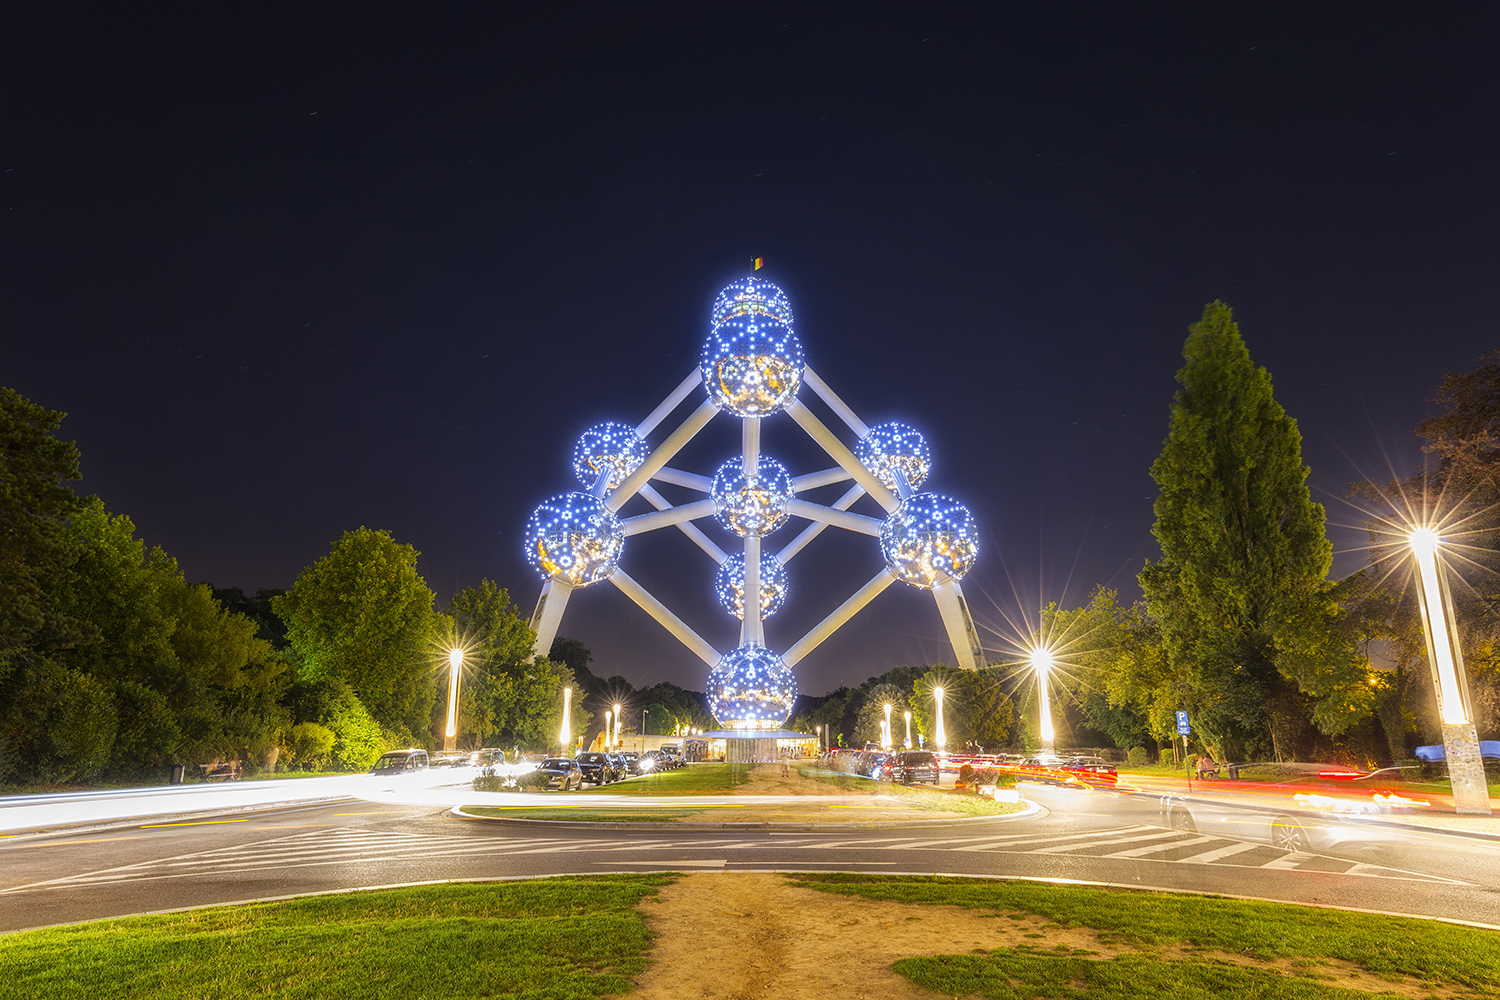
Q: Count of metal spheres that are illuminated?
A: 9